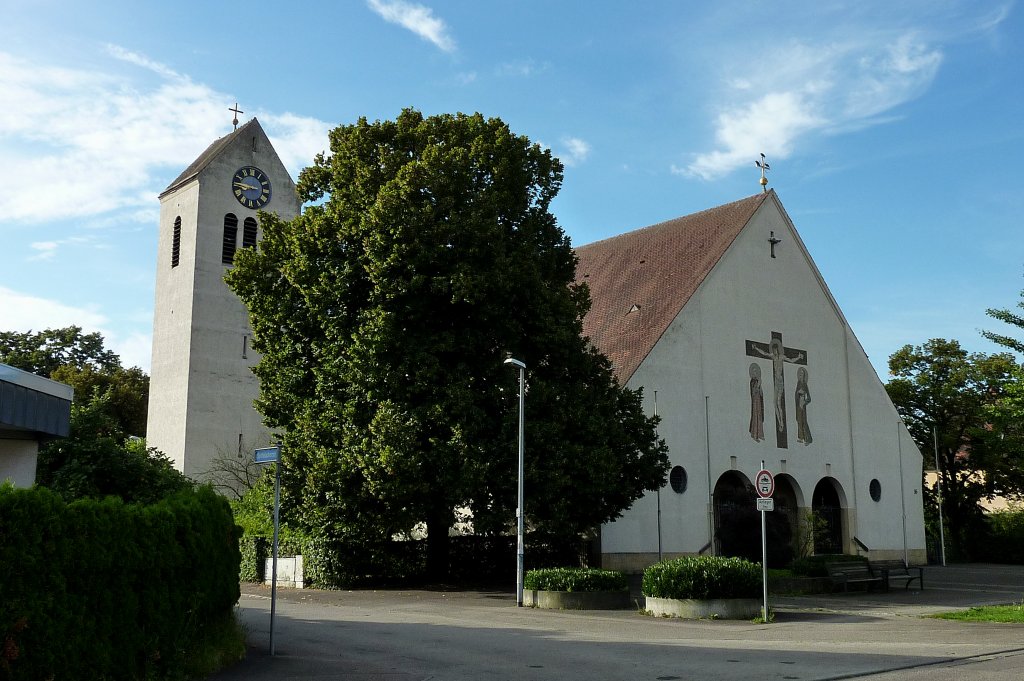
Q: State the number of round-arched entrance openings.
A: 3